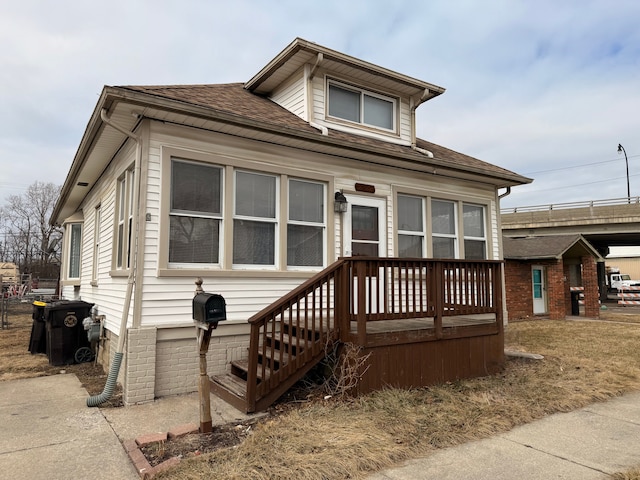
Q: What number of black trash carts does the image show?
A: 2